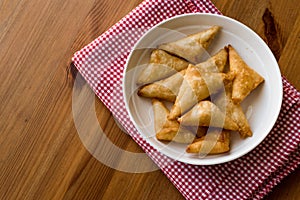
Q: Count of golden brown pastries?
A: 10